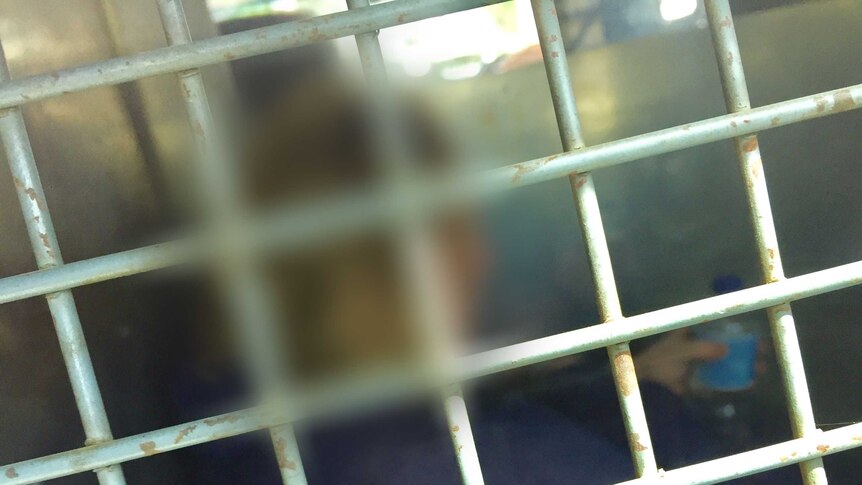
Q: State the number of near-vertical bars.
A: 5